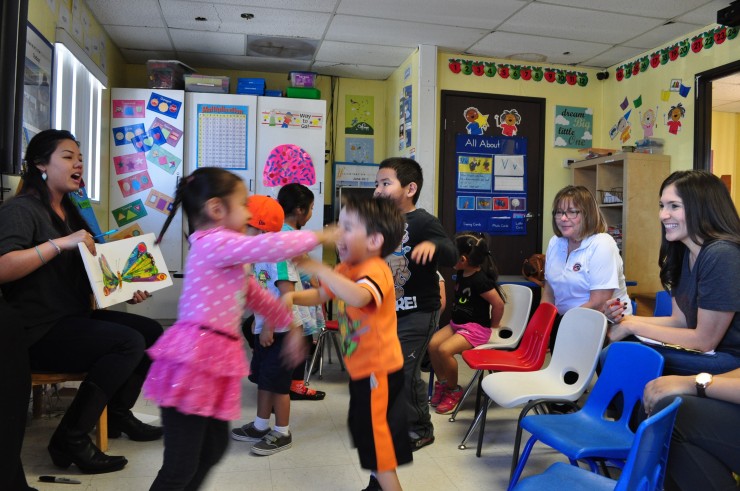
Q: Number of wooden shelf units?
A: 1